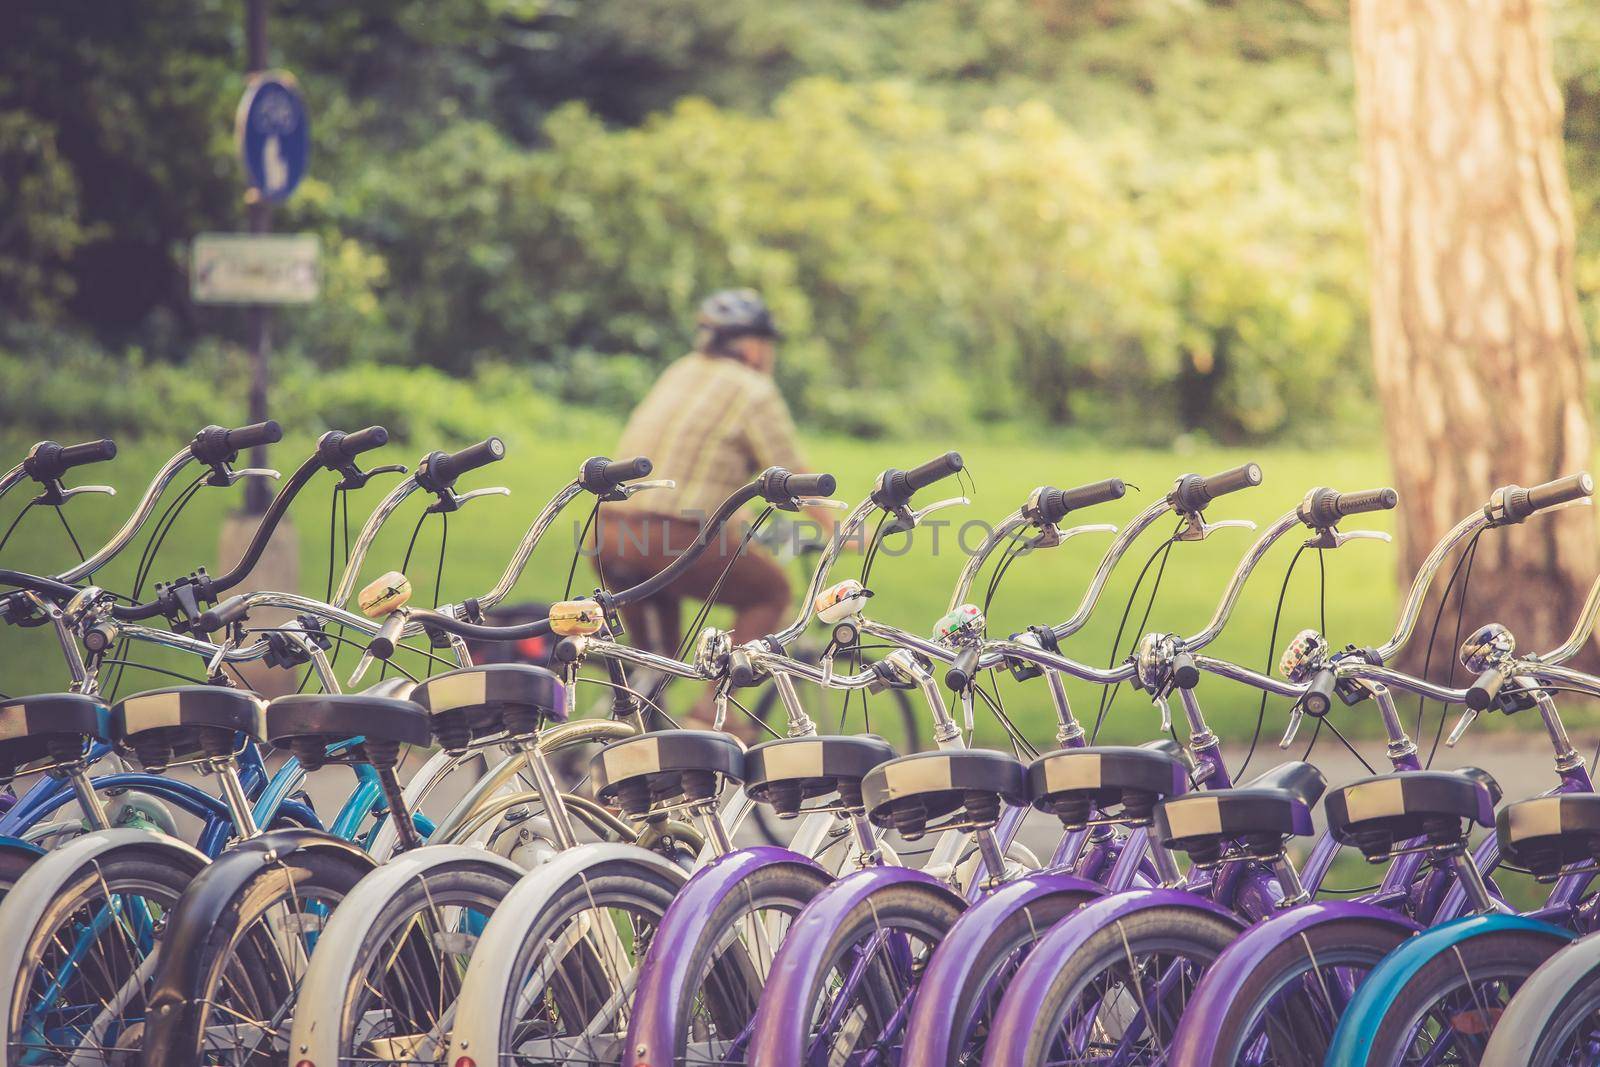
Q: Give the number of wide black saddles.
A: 11